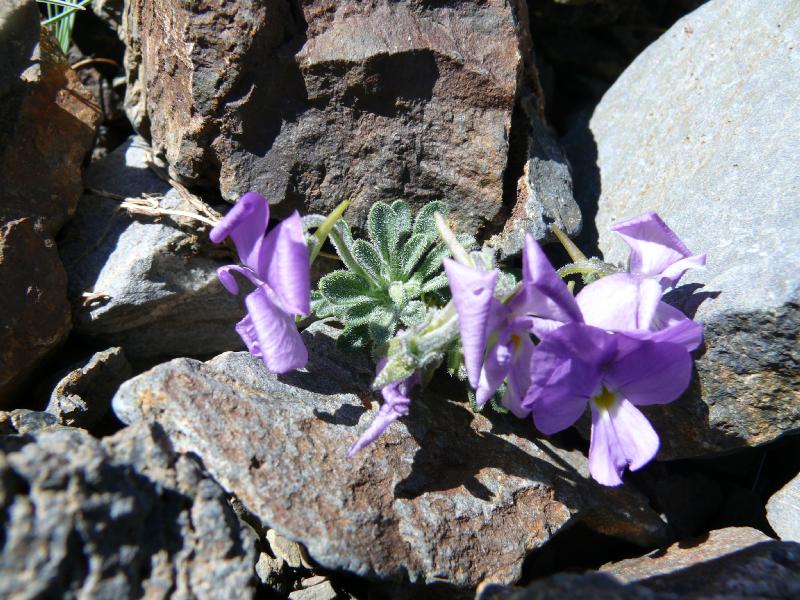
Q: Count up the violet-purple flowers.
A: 5